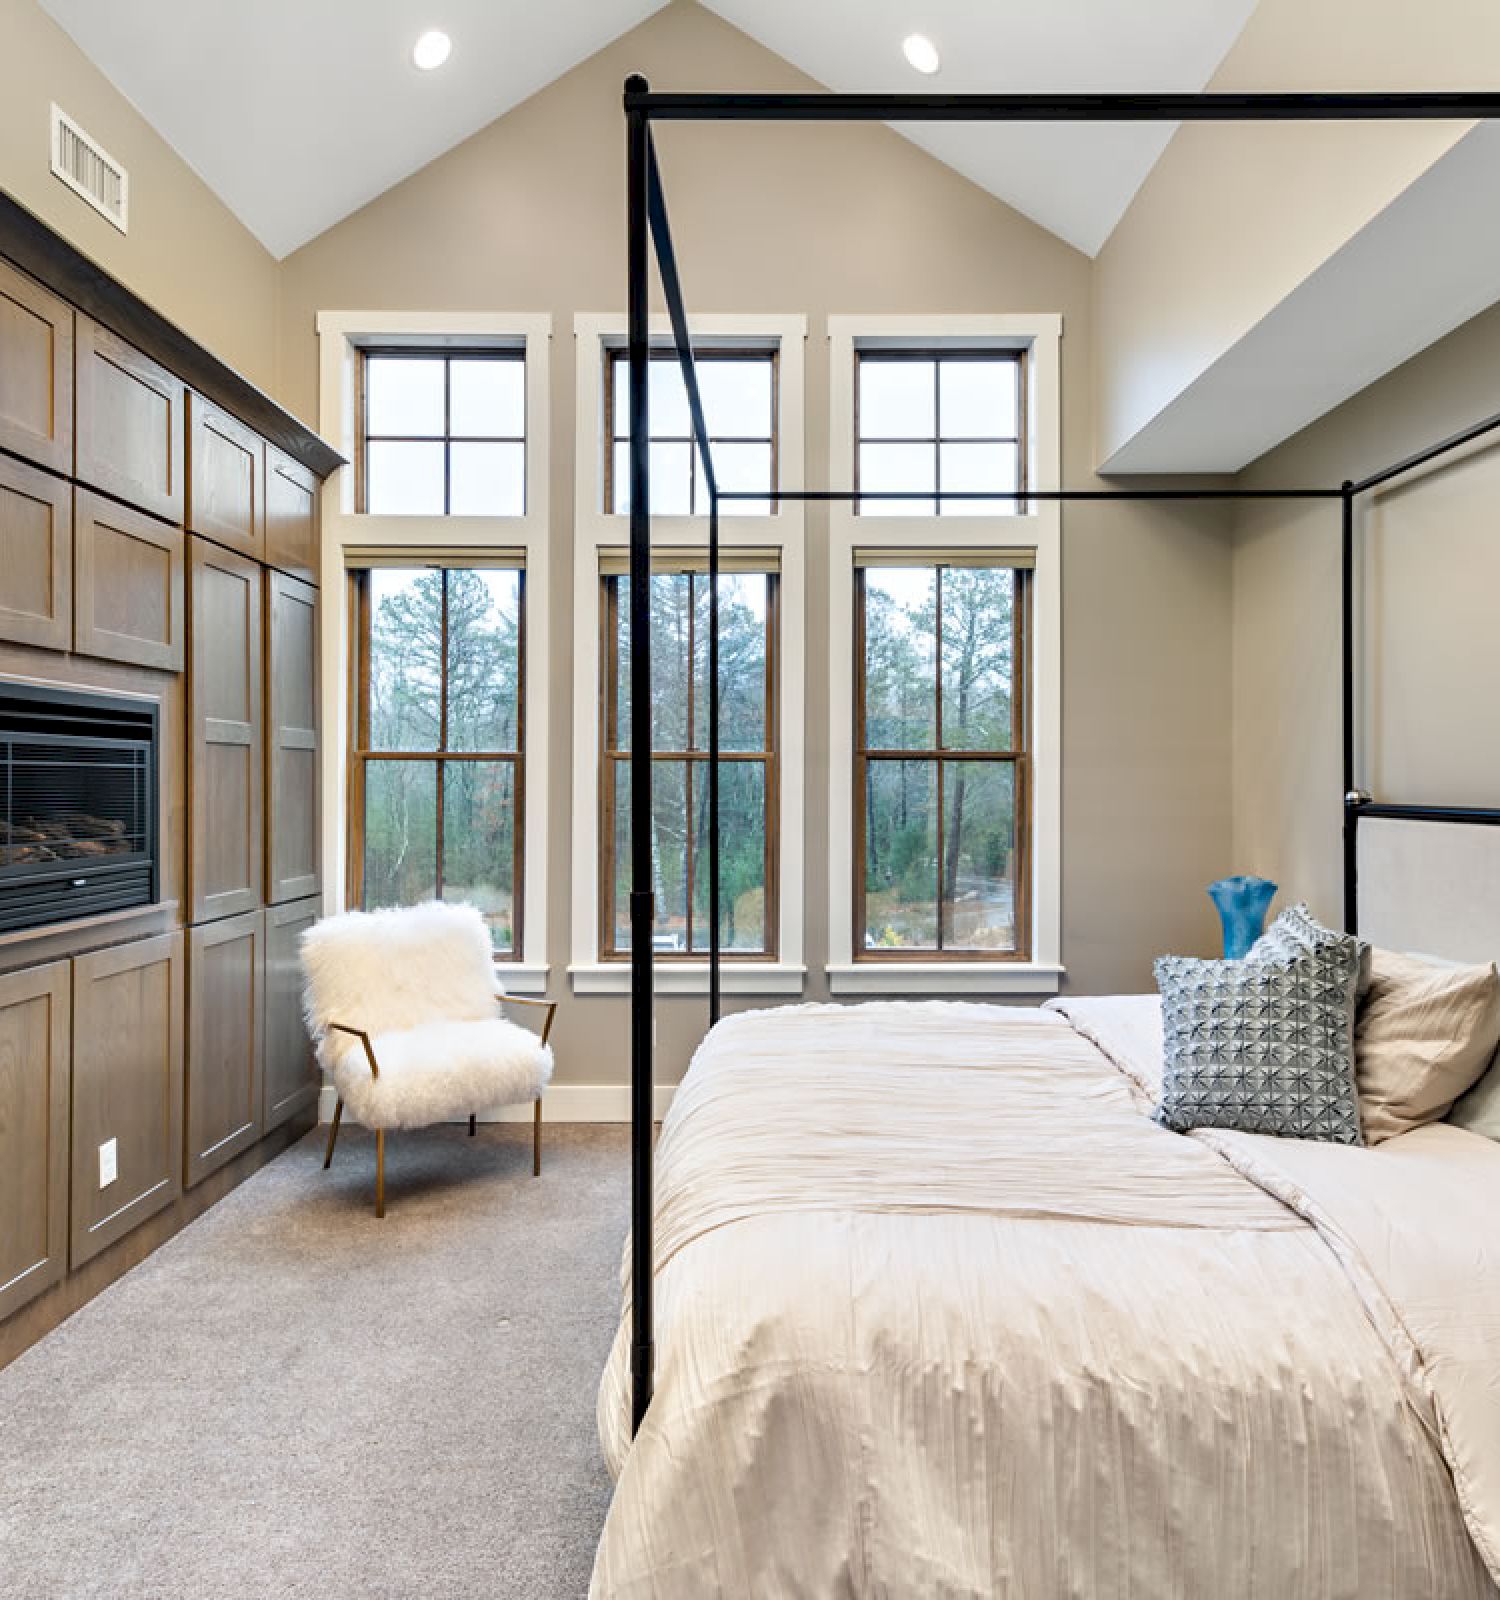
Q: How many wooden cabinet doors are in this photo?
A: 12